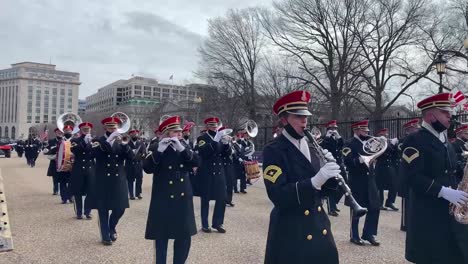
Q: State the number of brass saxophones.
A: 1